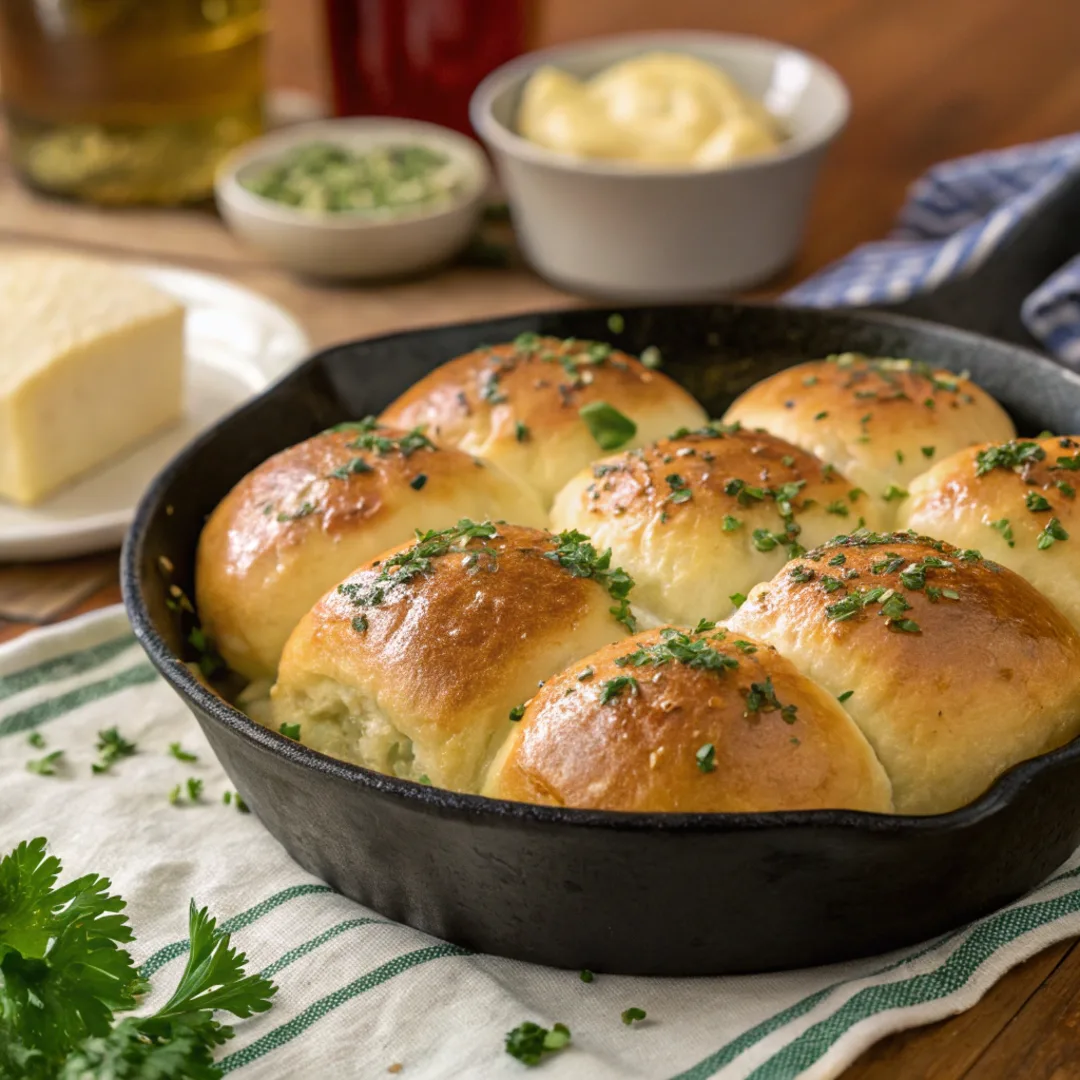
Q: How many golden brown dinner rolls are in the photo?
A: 8